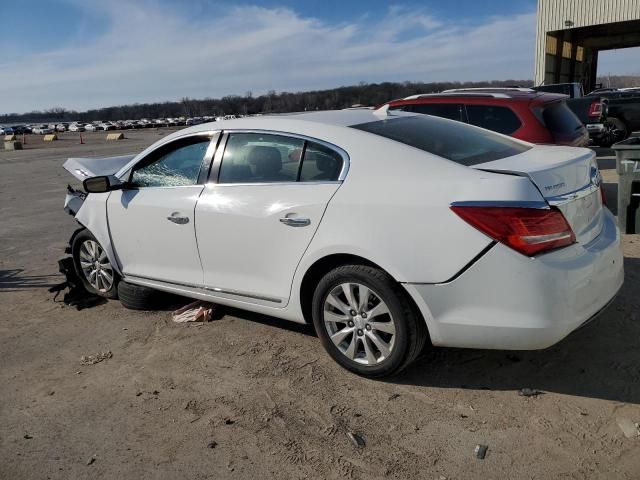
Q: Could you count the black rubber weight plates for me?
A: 0